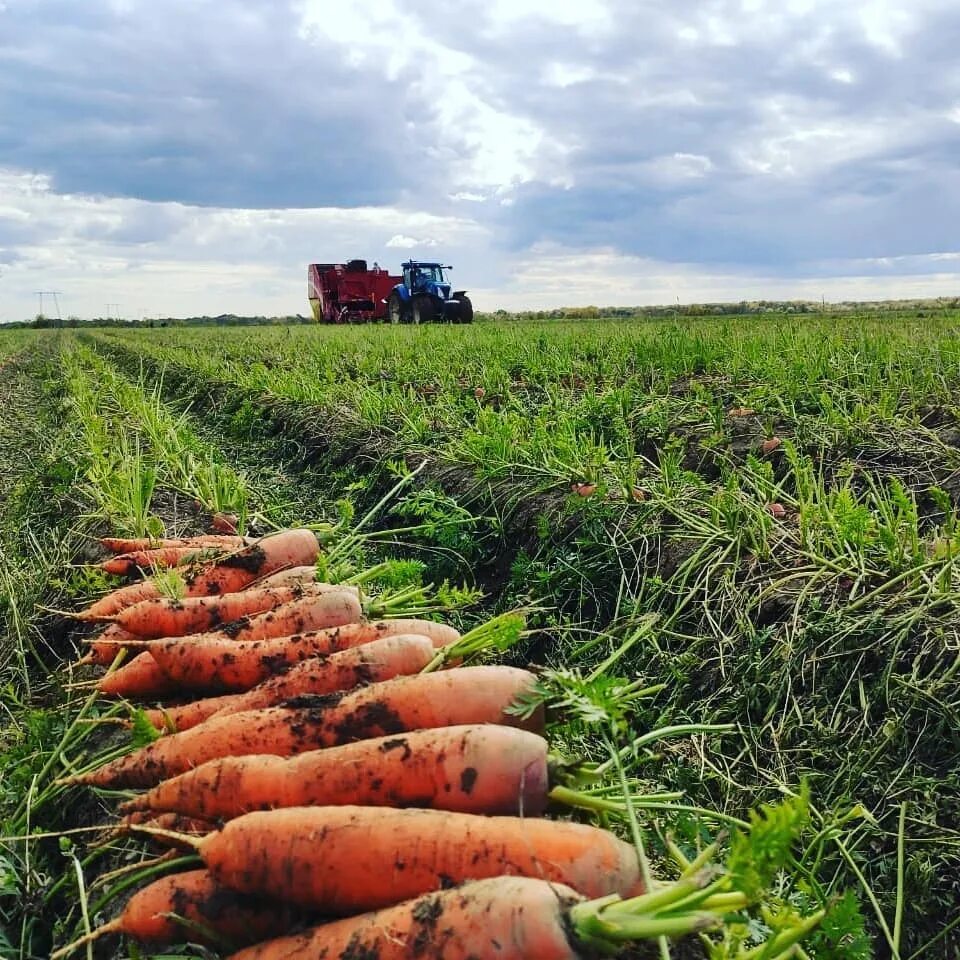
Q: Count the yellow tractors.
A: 0